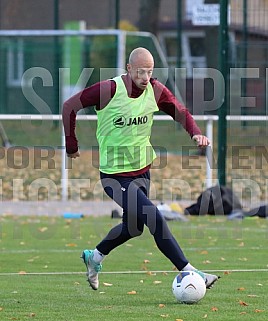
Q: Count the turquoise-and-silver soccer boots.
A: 2